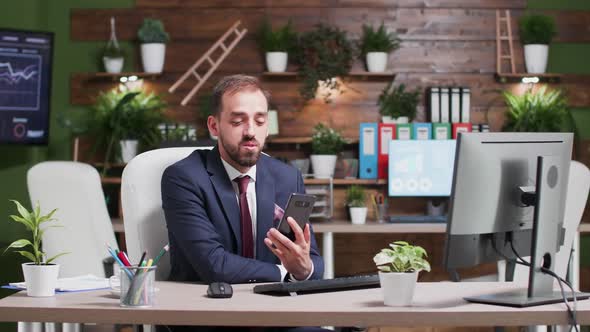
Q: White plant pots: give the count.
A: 11